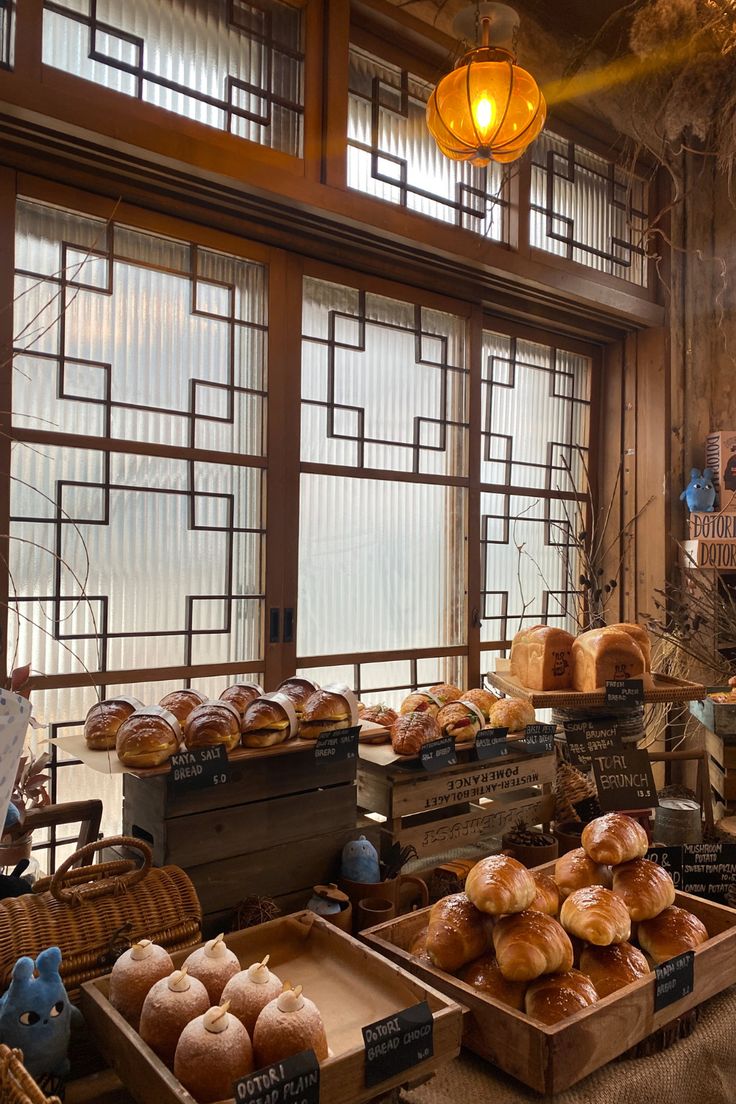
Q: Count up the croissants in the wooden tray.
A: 13